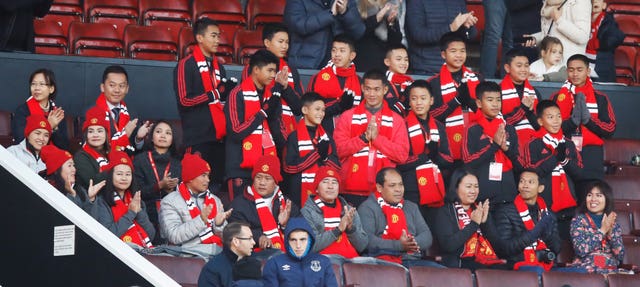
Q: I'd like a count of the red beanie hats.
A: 7